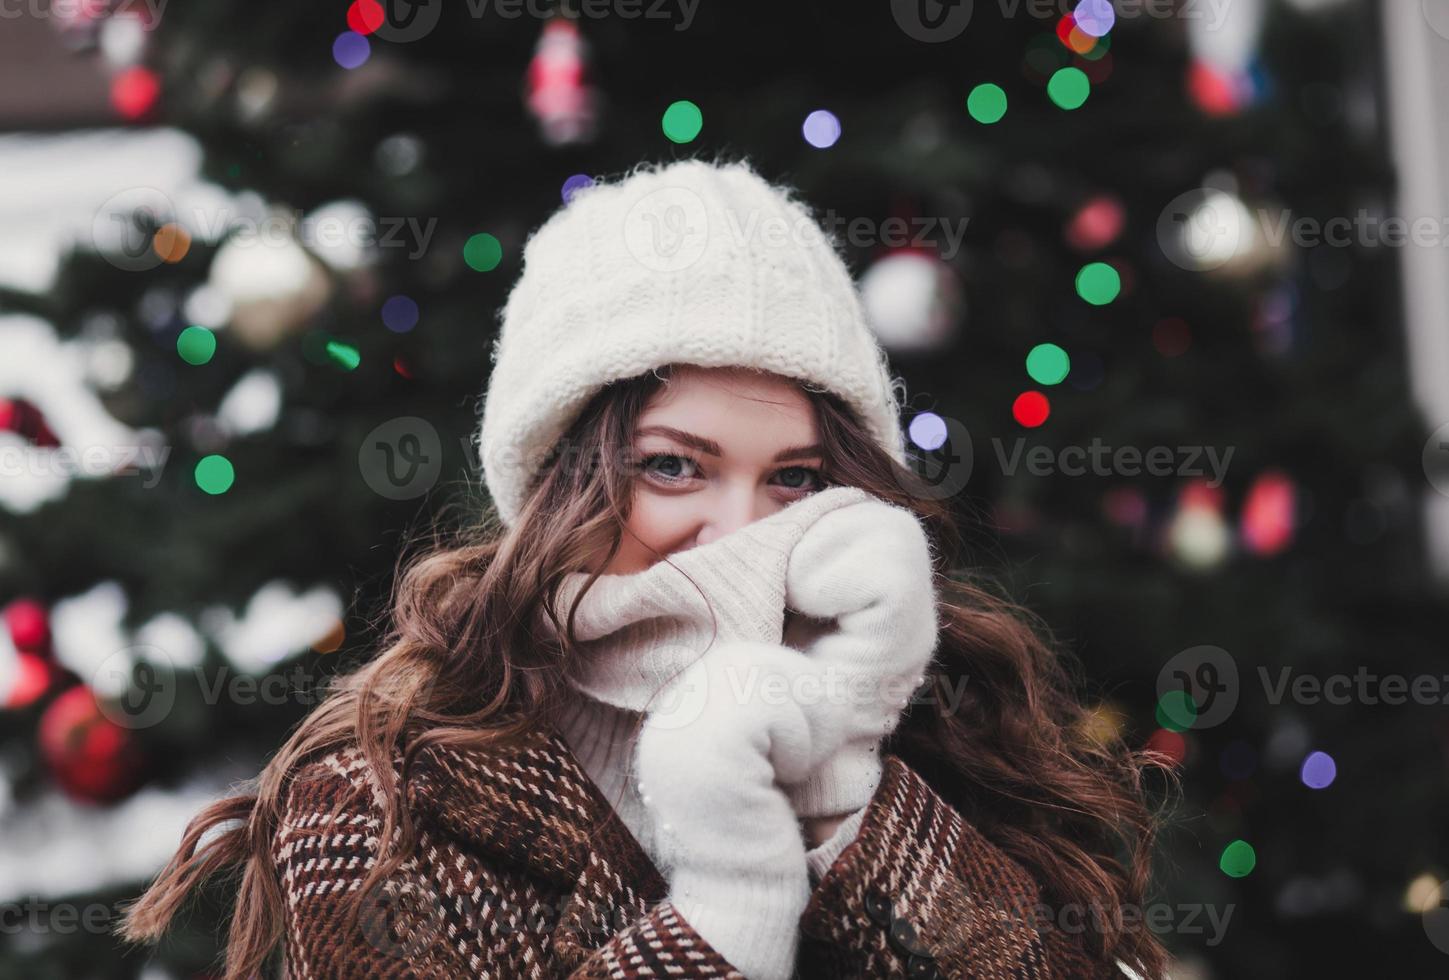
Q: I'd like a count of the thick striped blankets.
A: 0